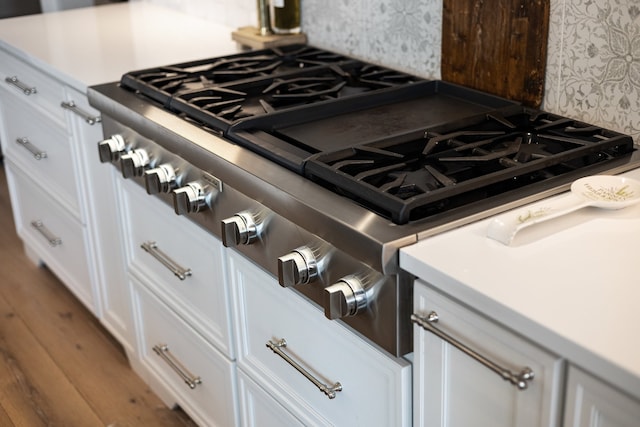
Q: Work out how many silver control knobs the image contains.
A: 7